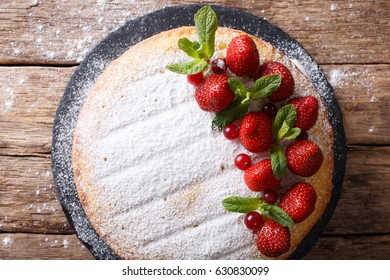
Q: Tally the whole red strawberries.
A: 9